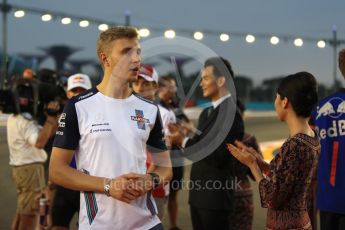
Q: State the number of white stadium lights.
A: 13